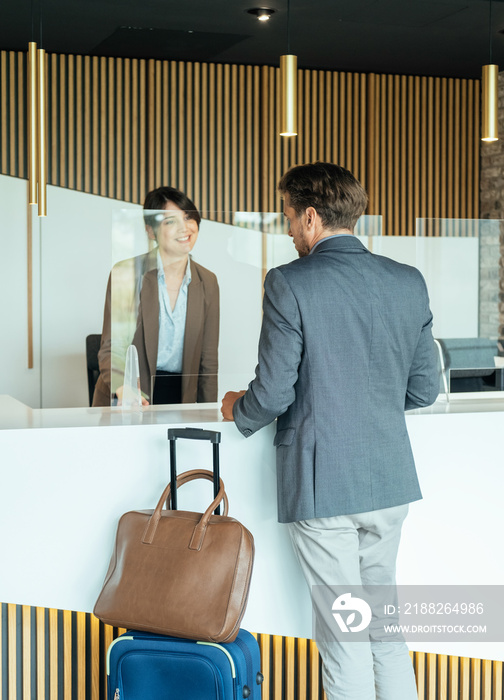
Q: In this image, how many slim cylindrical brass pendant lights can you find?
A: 4